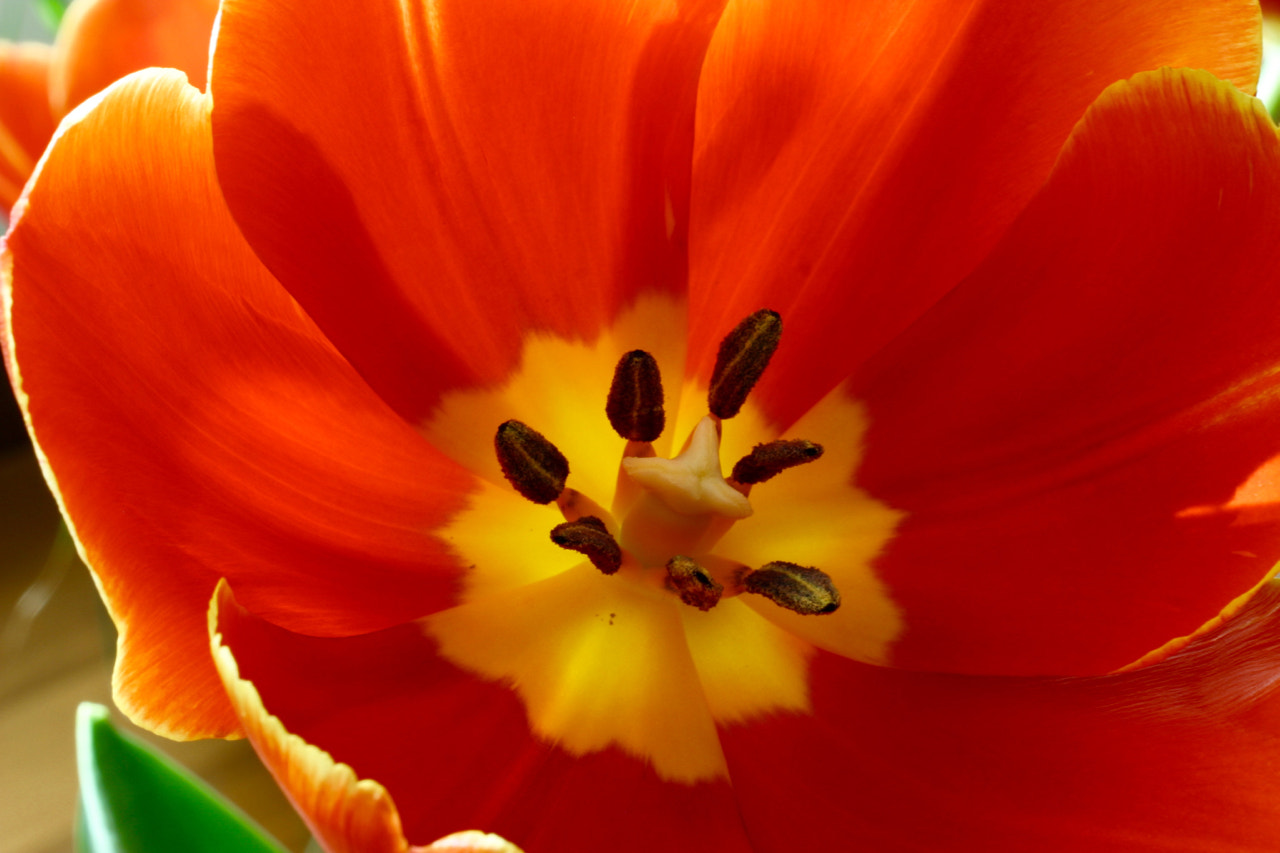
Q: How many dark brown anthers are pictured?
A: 7